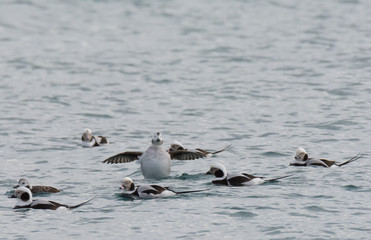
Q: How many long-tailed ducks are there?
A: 8